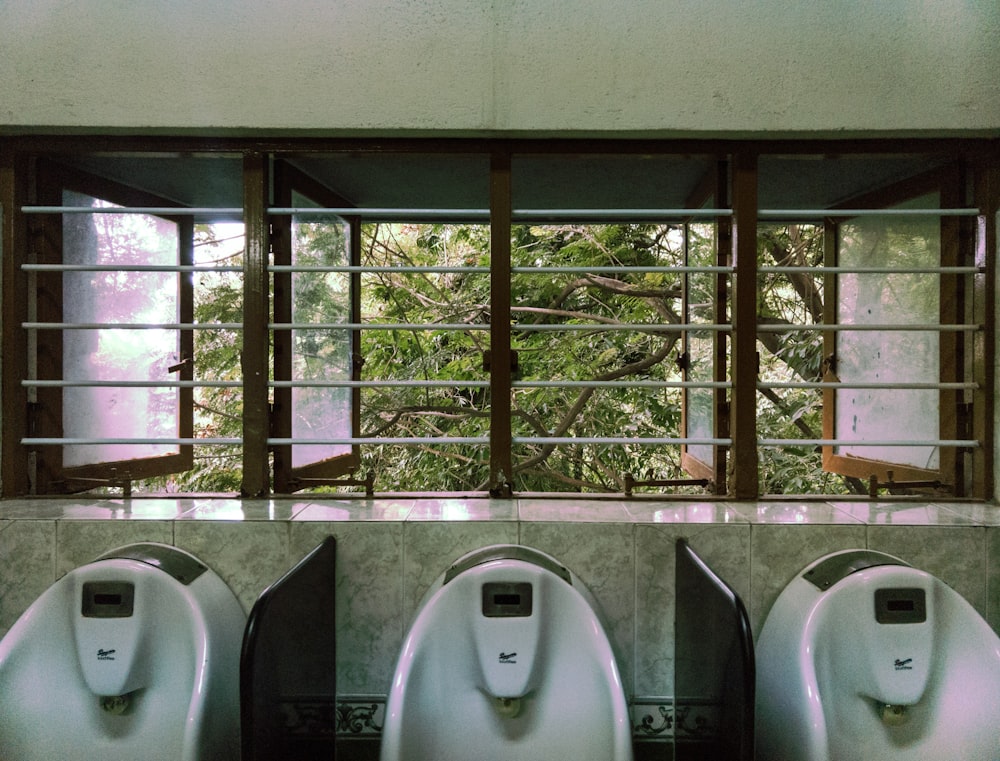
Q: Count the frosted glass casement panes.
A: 4